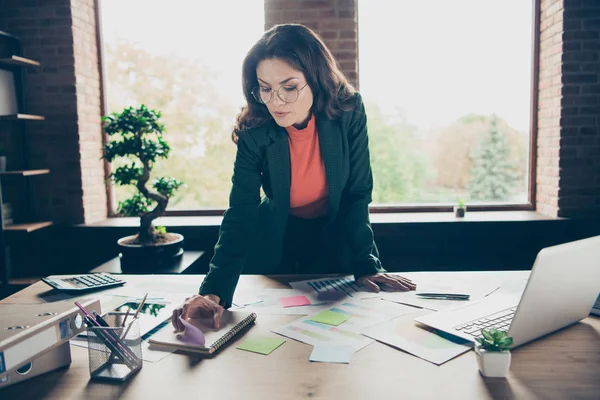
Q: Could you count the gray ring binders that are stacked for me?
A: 2